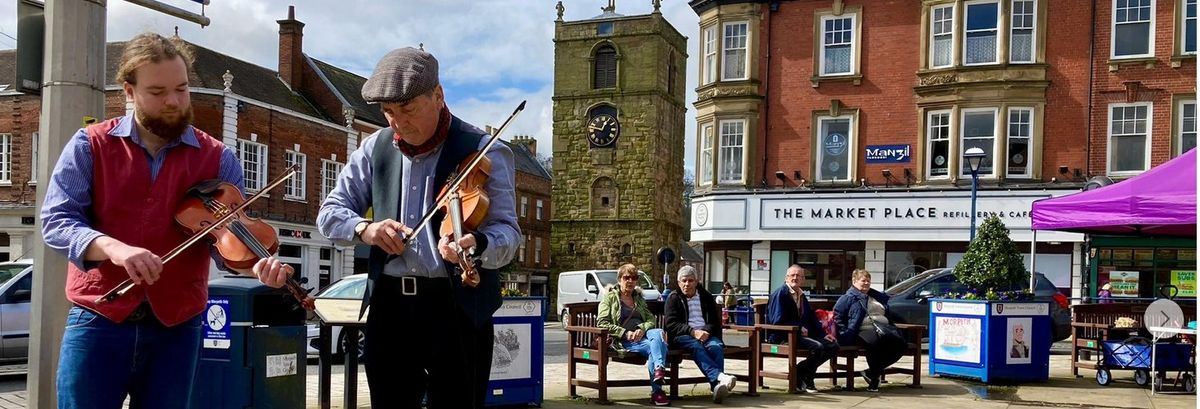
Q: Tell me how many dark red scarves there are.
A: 1